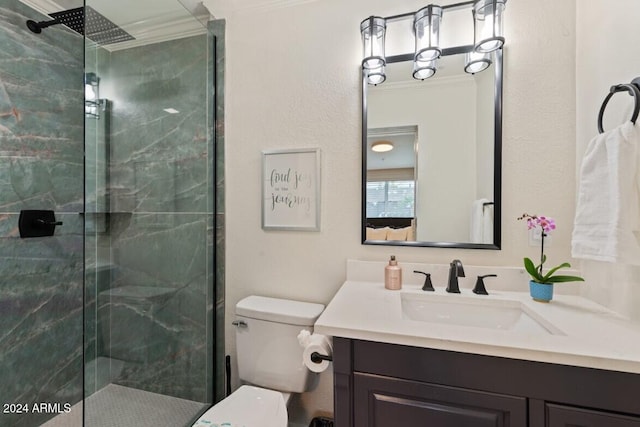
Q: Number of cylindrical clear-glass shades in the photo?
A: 3